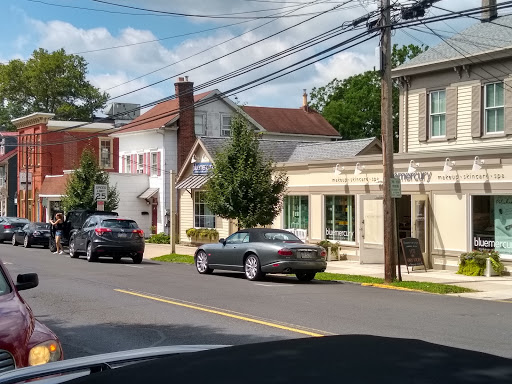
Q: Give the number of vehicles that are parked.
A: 5